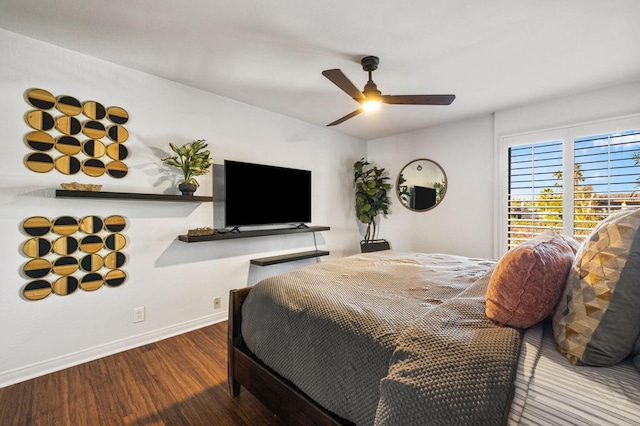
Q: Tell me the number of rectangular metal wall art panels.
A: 2